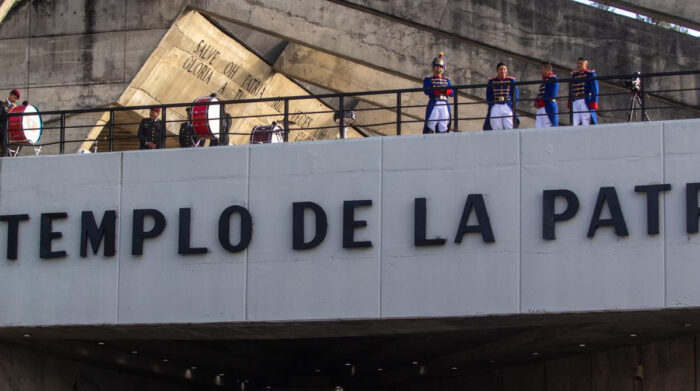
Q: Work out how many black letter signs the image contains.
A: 14